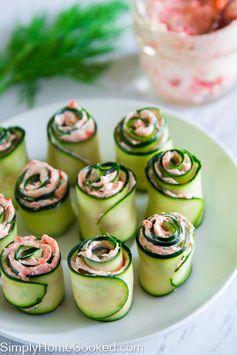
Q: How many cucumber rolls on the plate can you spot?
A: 10